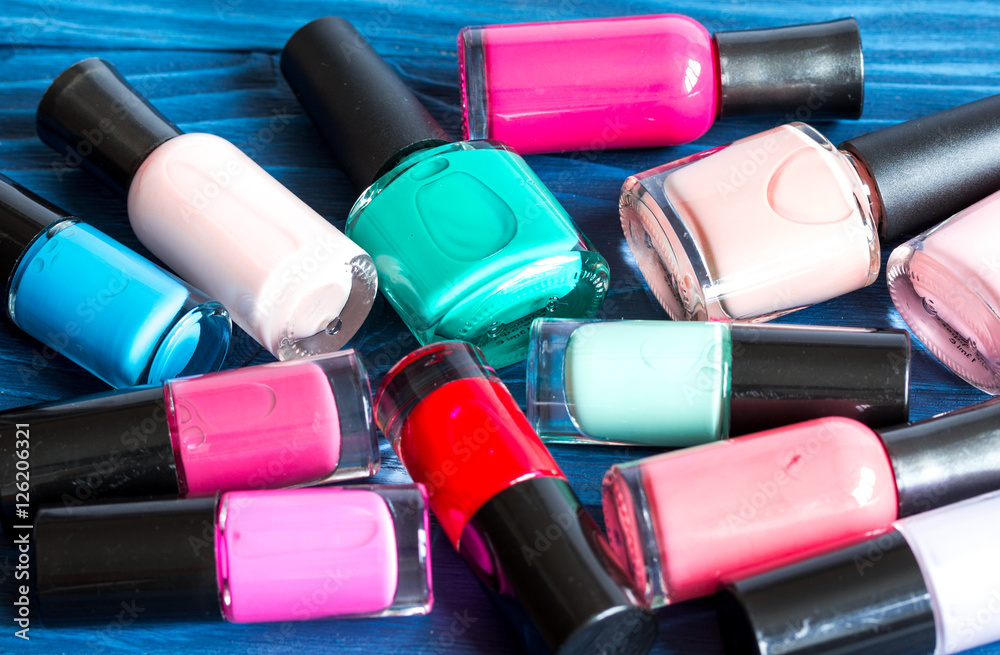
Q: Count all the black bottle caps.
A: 11